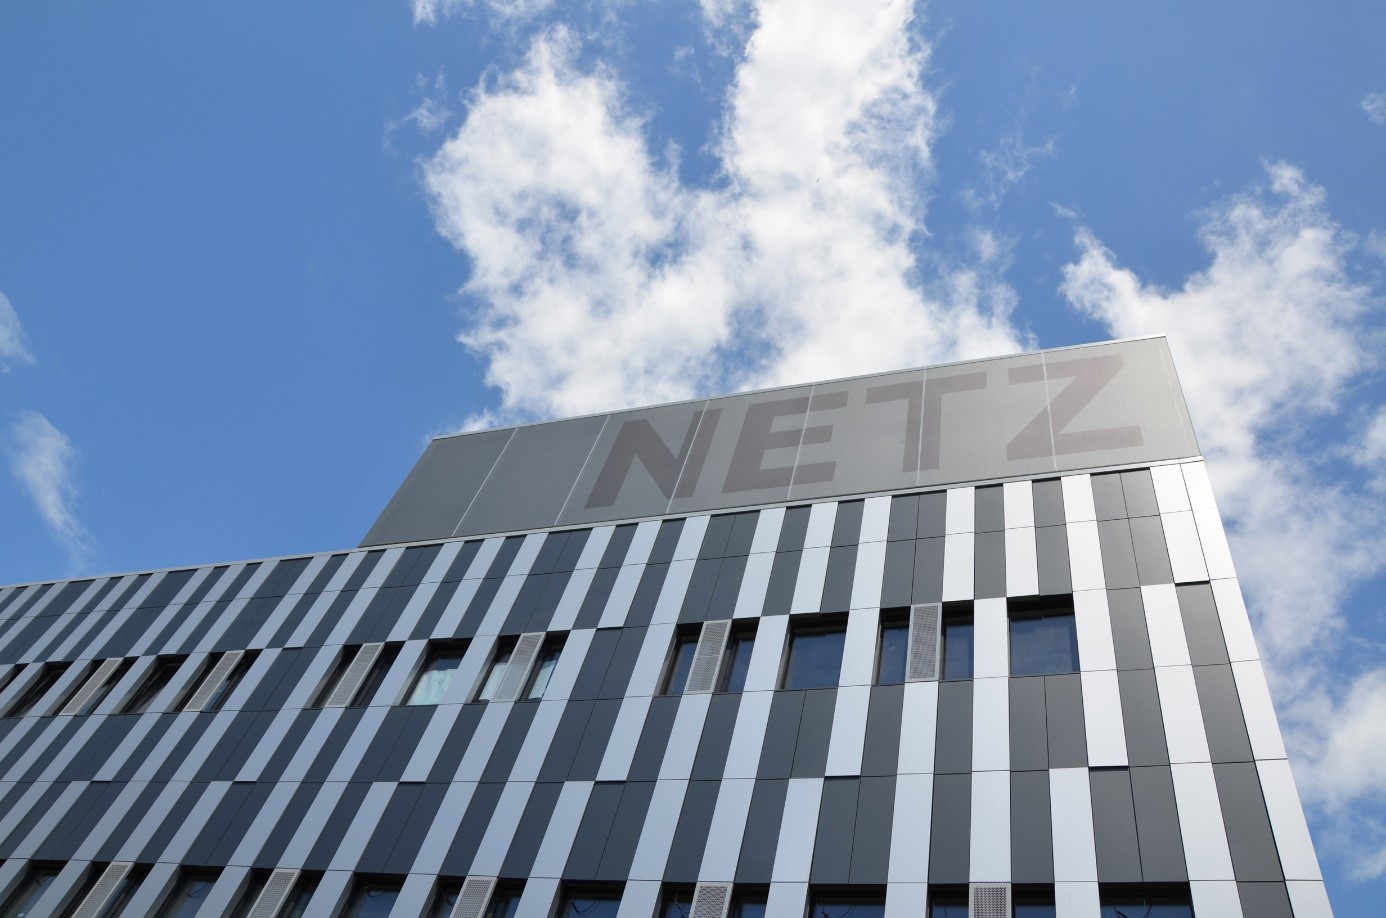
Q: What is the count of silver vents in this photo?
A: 11